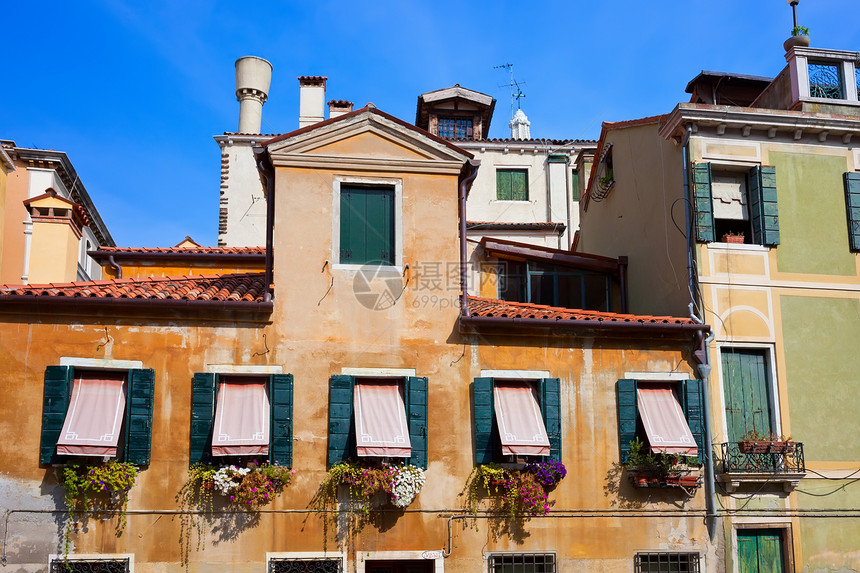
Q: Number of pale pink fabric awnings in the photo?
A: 5